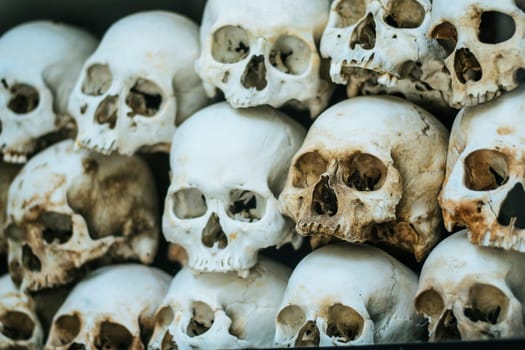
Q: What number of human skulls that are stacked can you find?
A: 14